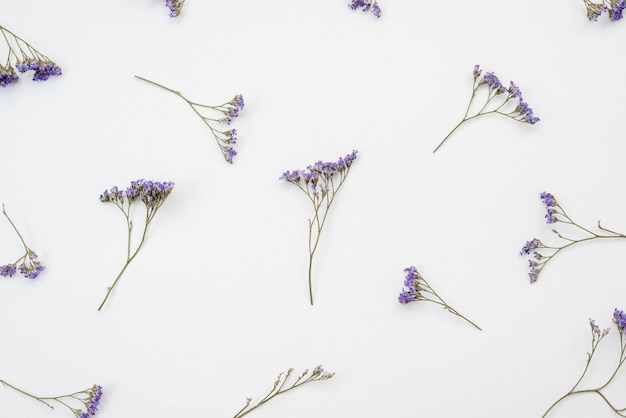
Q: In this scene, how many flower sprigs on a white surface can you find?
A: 14